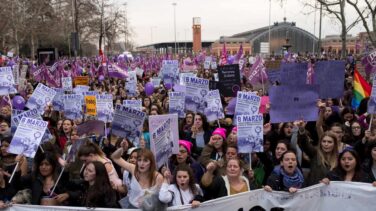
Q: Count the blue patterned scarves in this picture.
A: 1